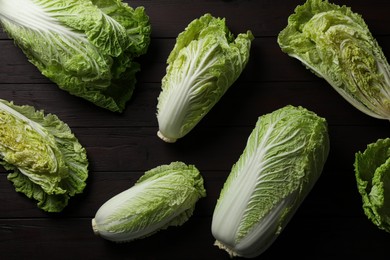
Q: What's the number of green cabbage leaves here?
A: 7